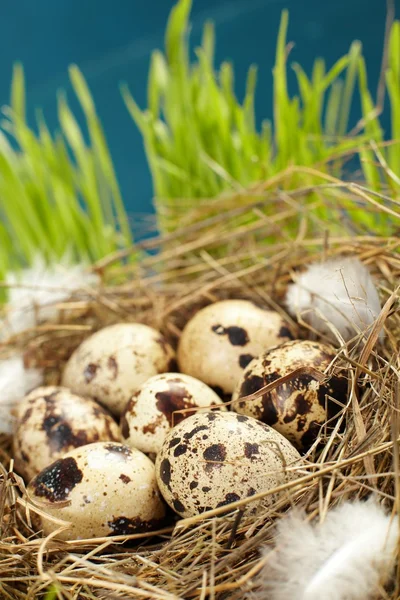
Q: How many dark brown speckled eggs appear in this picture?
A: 7